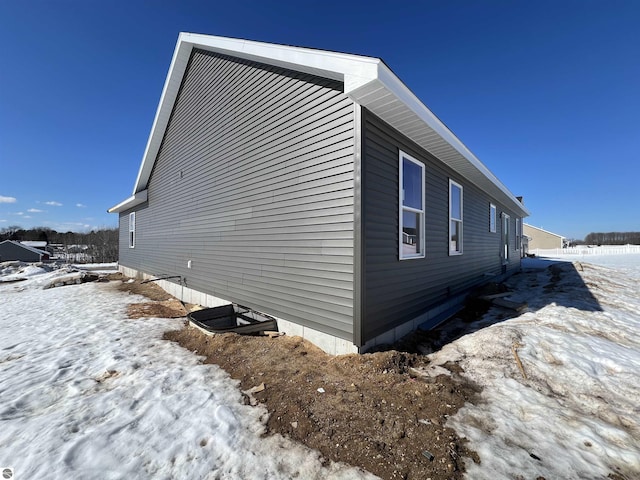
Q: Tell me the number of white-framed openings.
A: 6